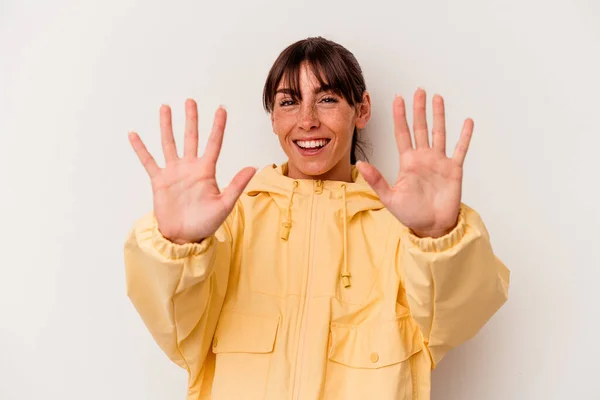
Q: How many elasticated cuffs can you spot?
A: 2